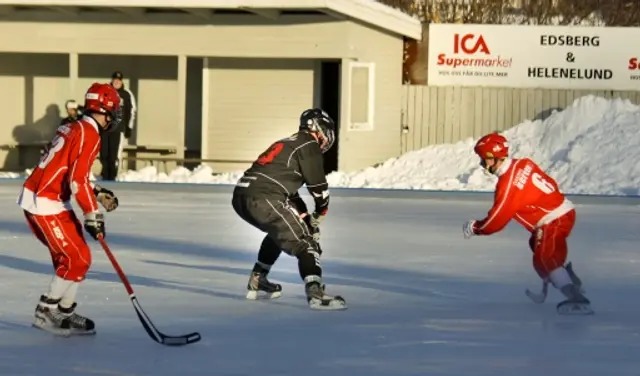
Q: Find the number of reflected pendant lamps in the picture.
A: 0